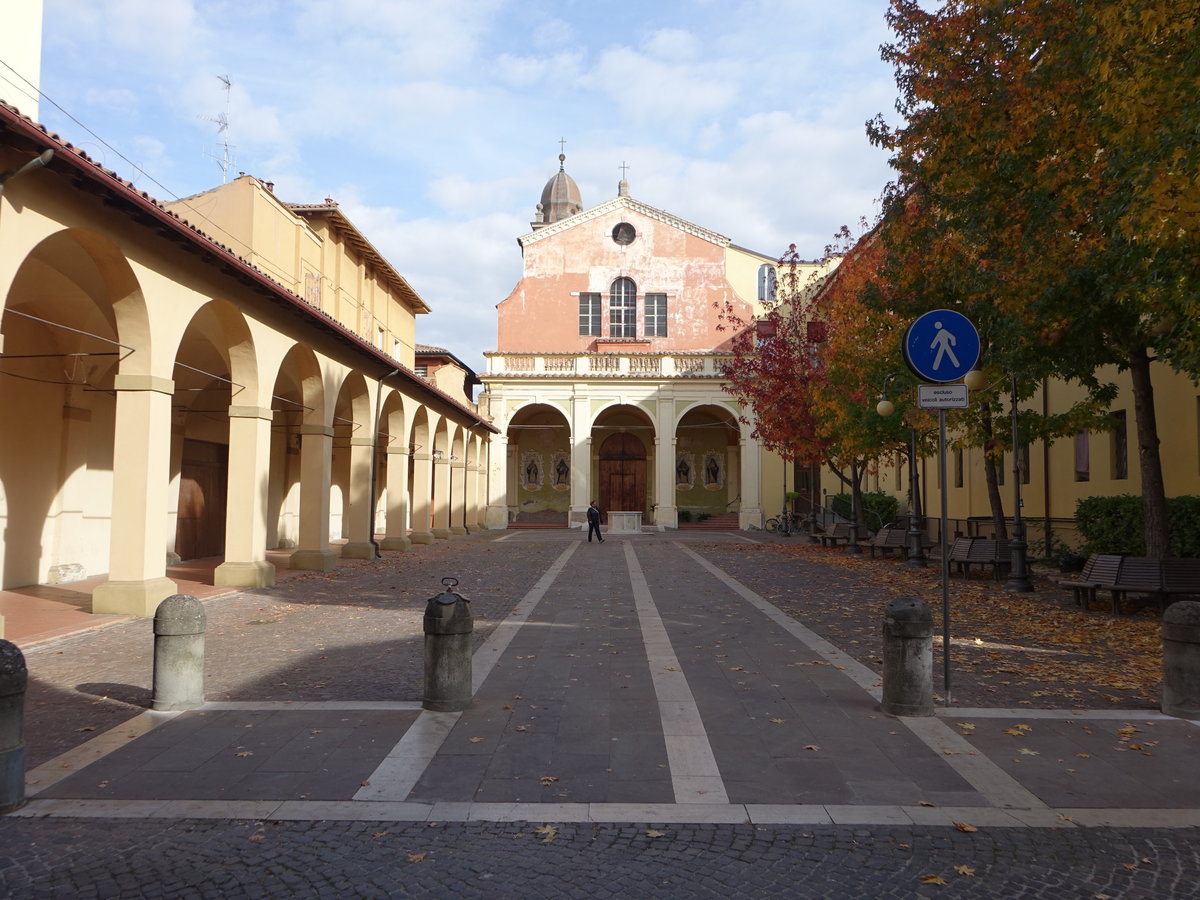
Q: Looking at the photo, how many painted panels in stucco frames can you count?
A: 4